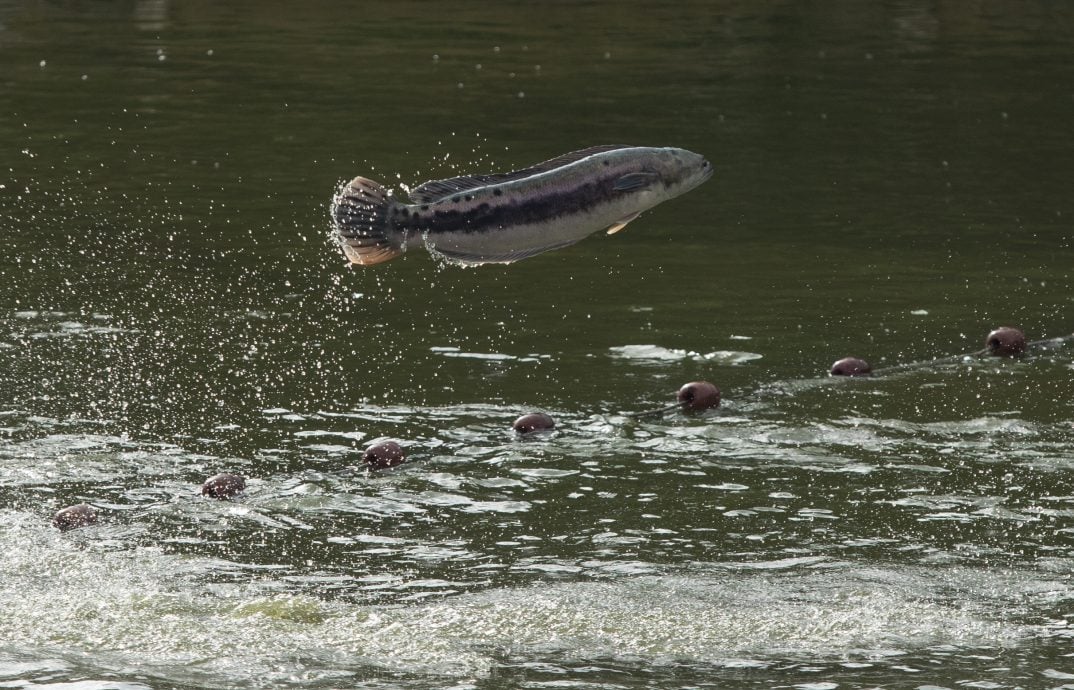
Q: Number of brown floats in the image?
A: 7